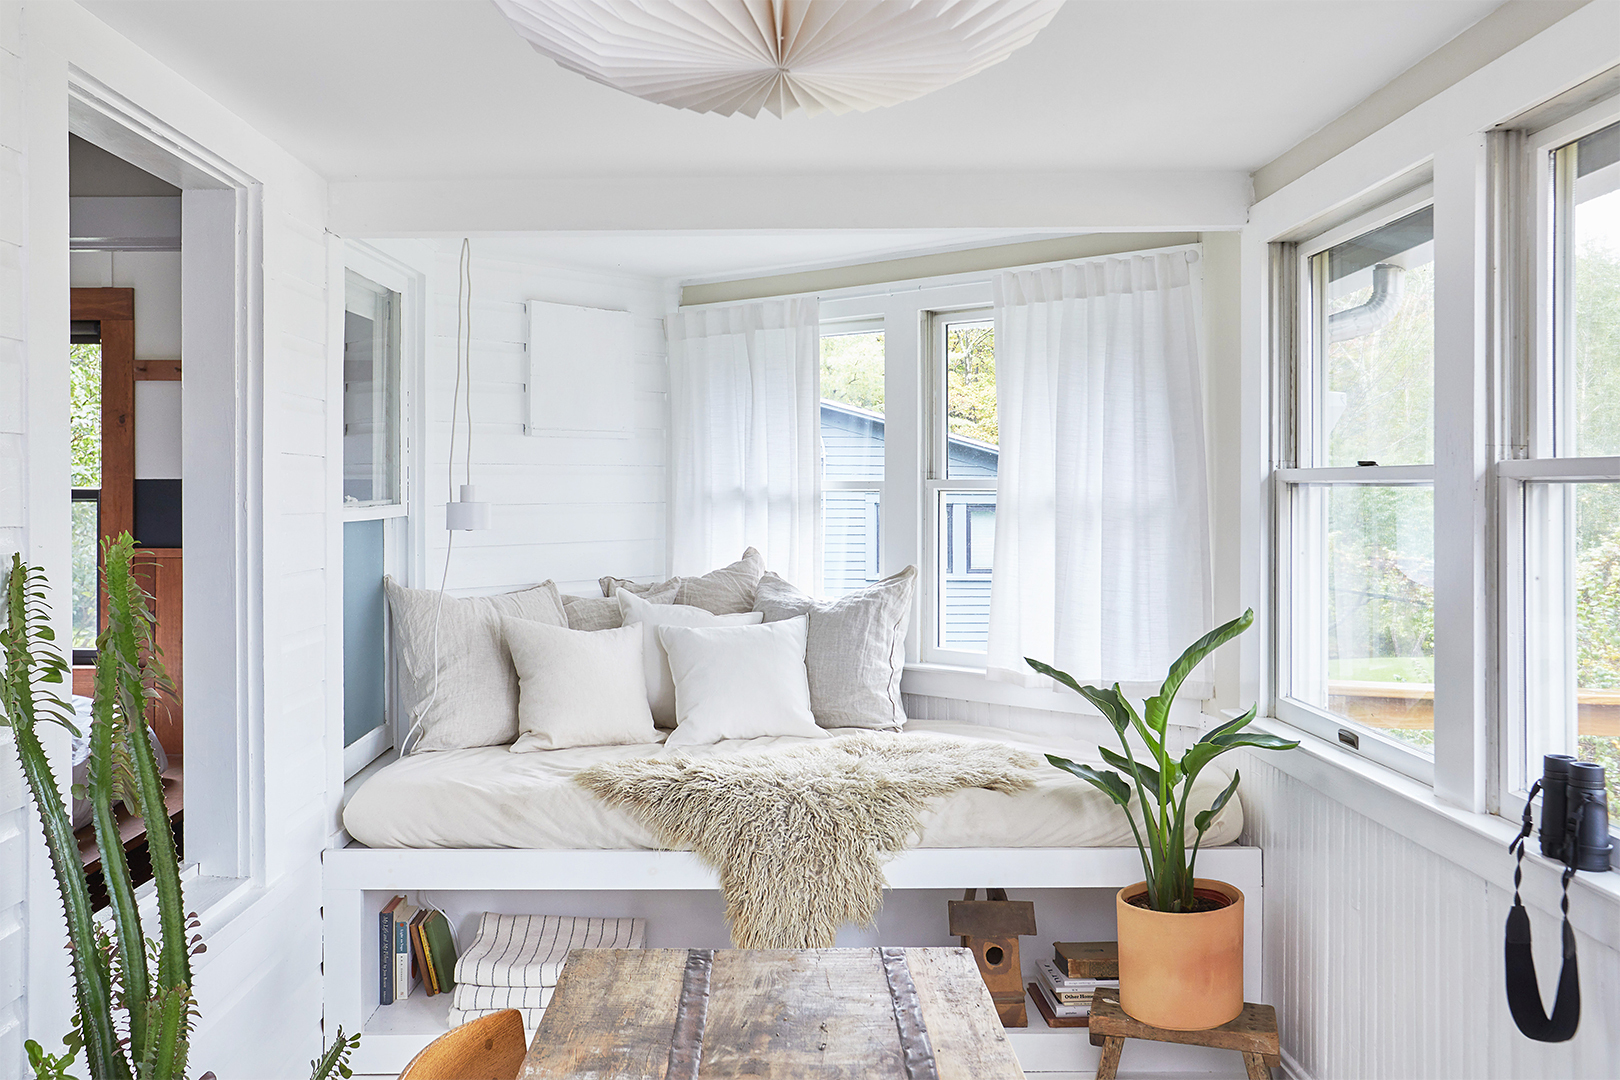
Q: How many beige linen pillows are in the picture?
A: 4